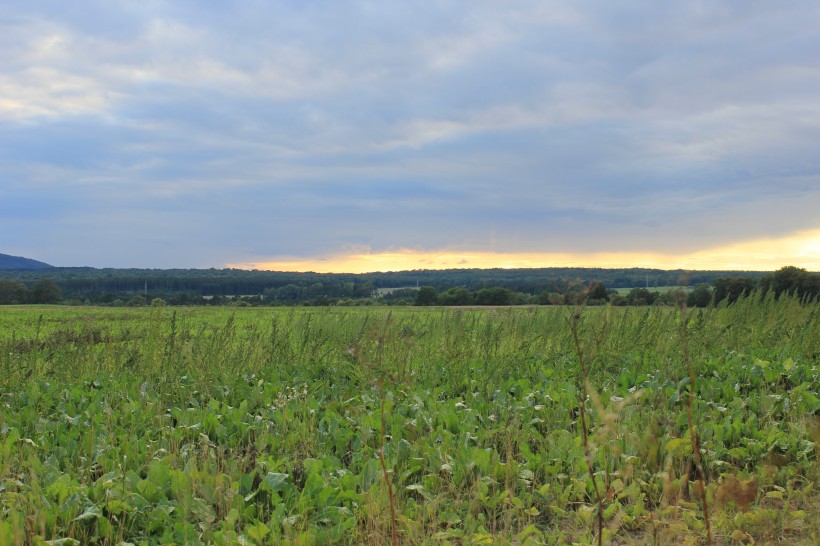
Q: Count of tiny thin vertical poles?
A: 3